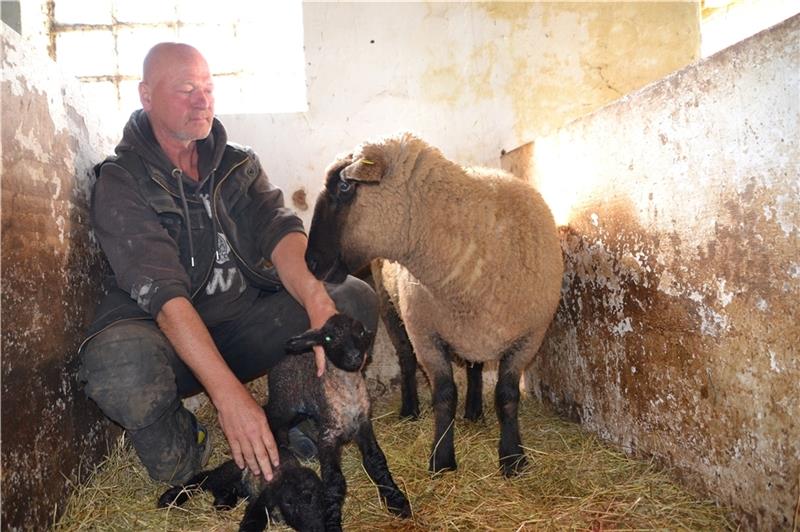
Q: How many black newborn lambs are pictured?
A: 2